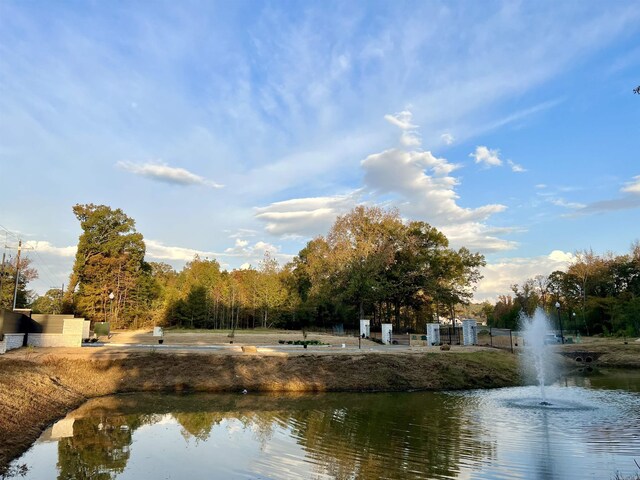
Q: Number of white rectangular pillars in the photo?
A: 4